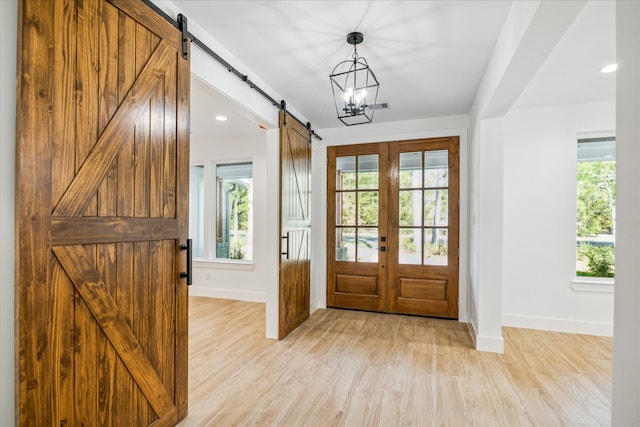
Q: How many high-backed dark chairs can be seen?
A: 0